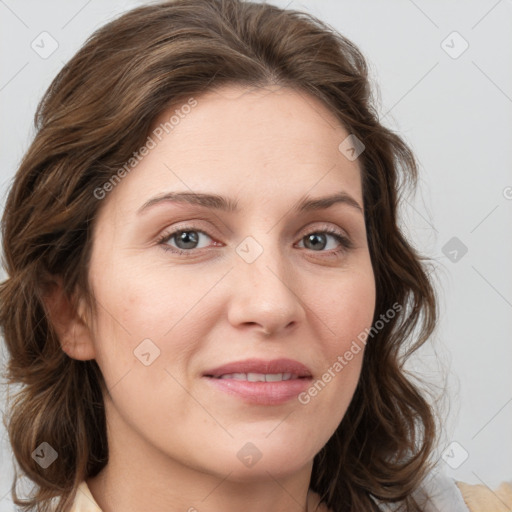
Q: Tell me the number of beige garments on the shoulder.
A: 1